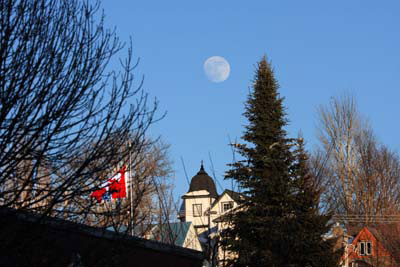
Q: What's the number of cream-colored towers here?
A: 1